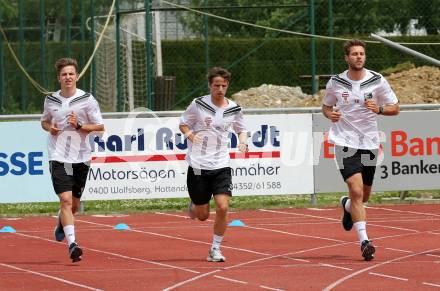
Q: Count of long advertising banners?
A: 3